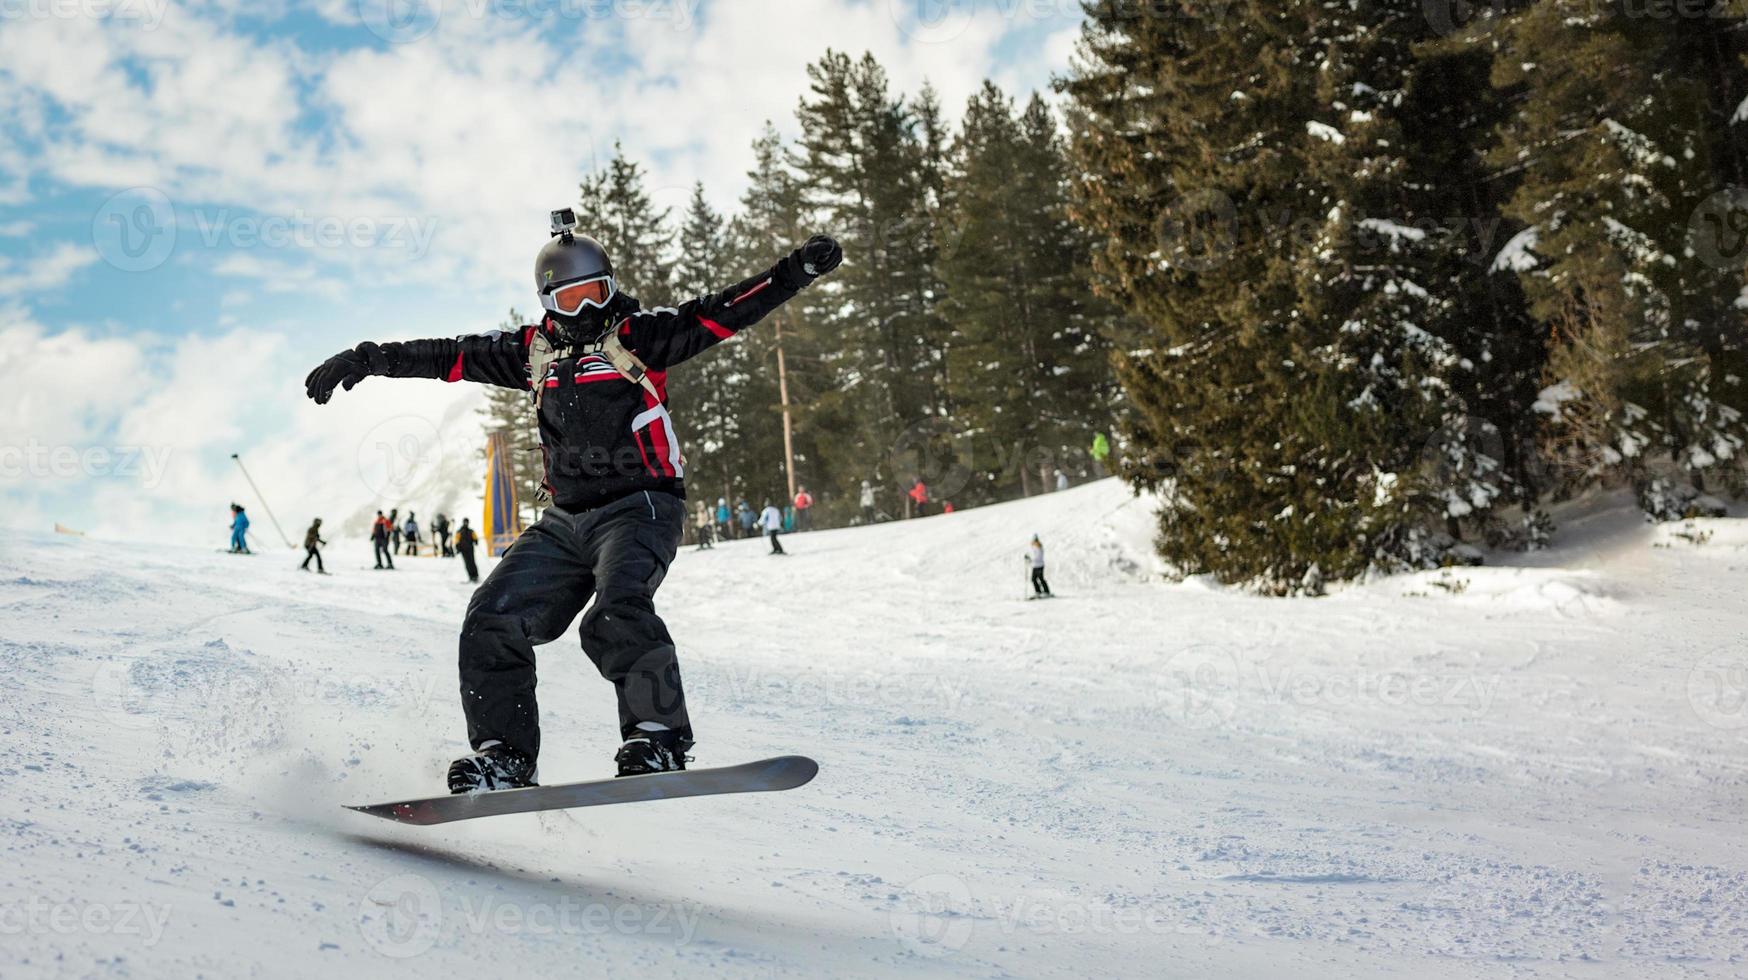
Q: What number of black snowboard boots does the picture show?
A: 2